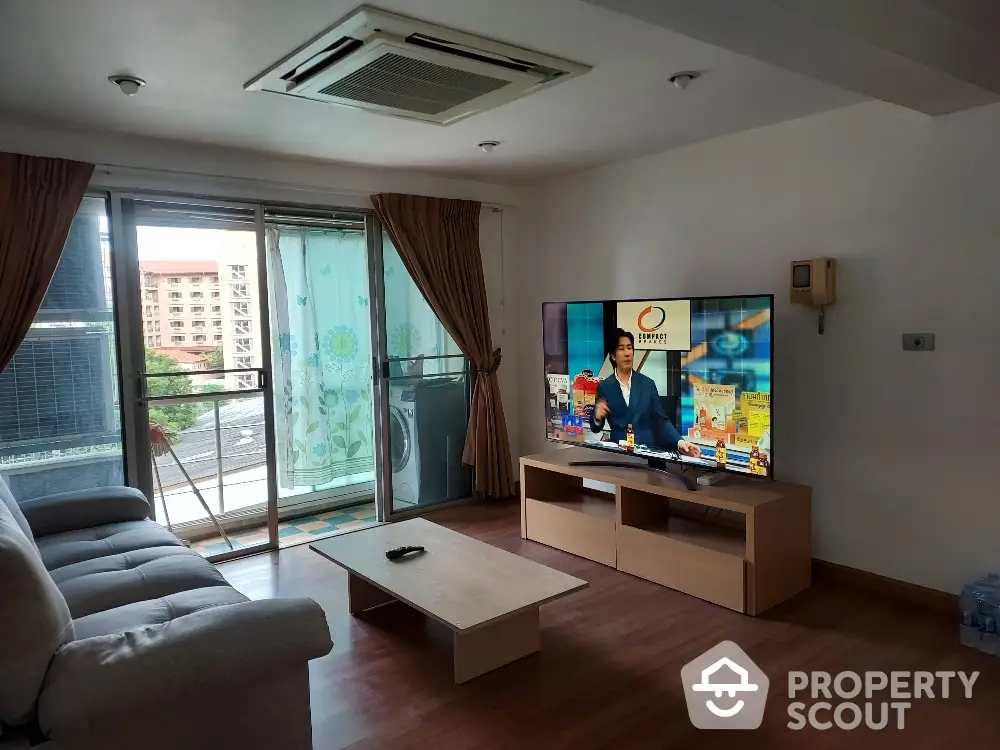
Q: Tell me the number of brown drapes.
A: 2